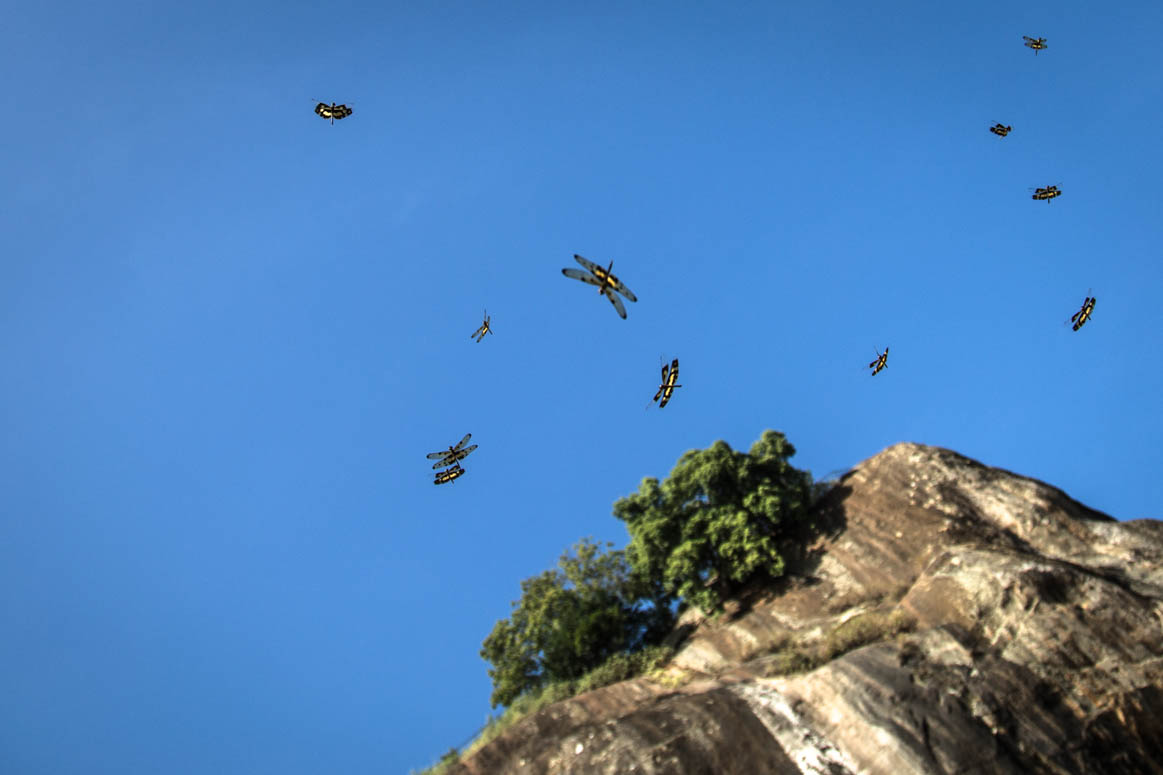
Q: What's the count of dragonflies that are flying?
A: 11